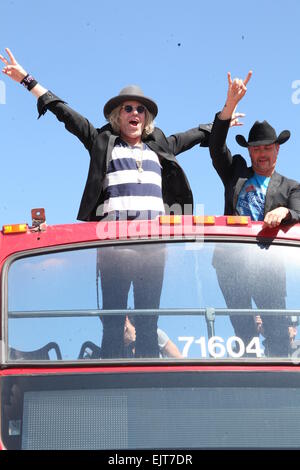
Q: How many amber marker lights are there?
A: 4